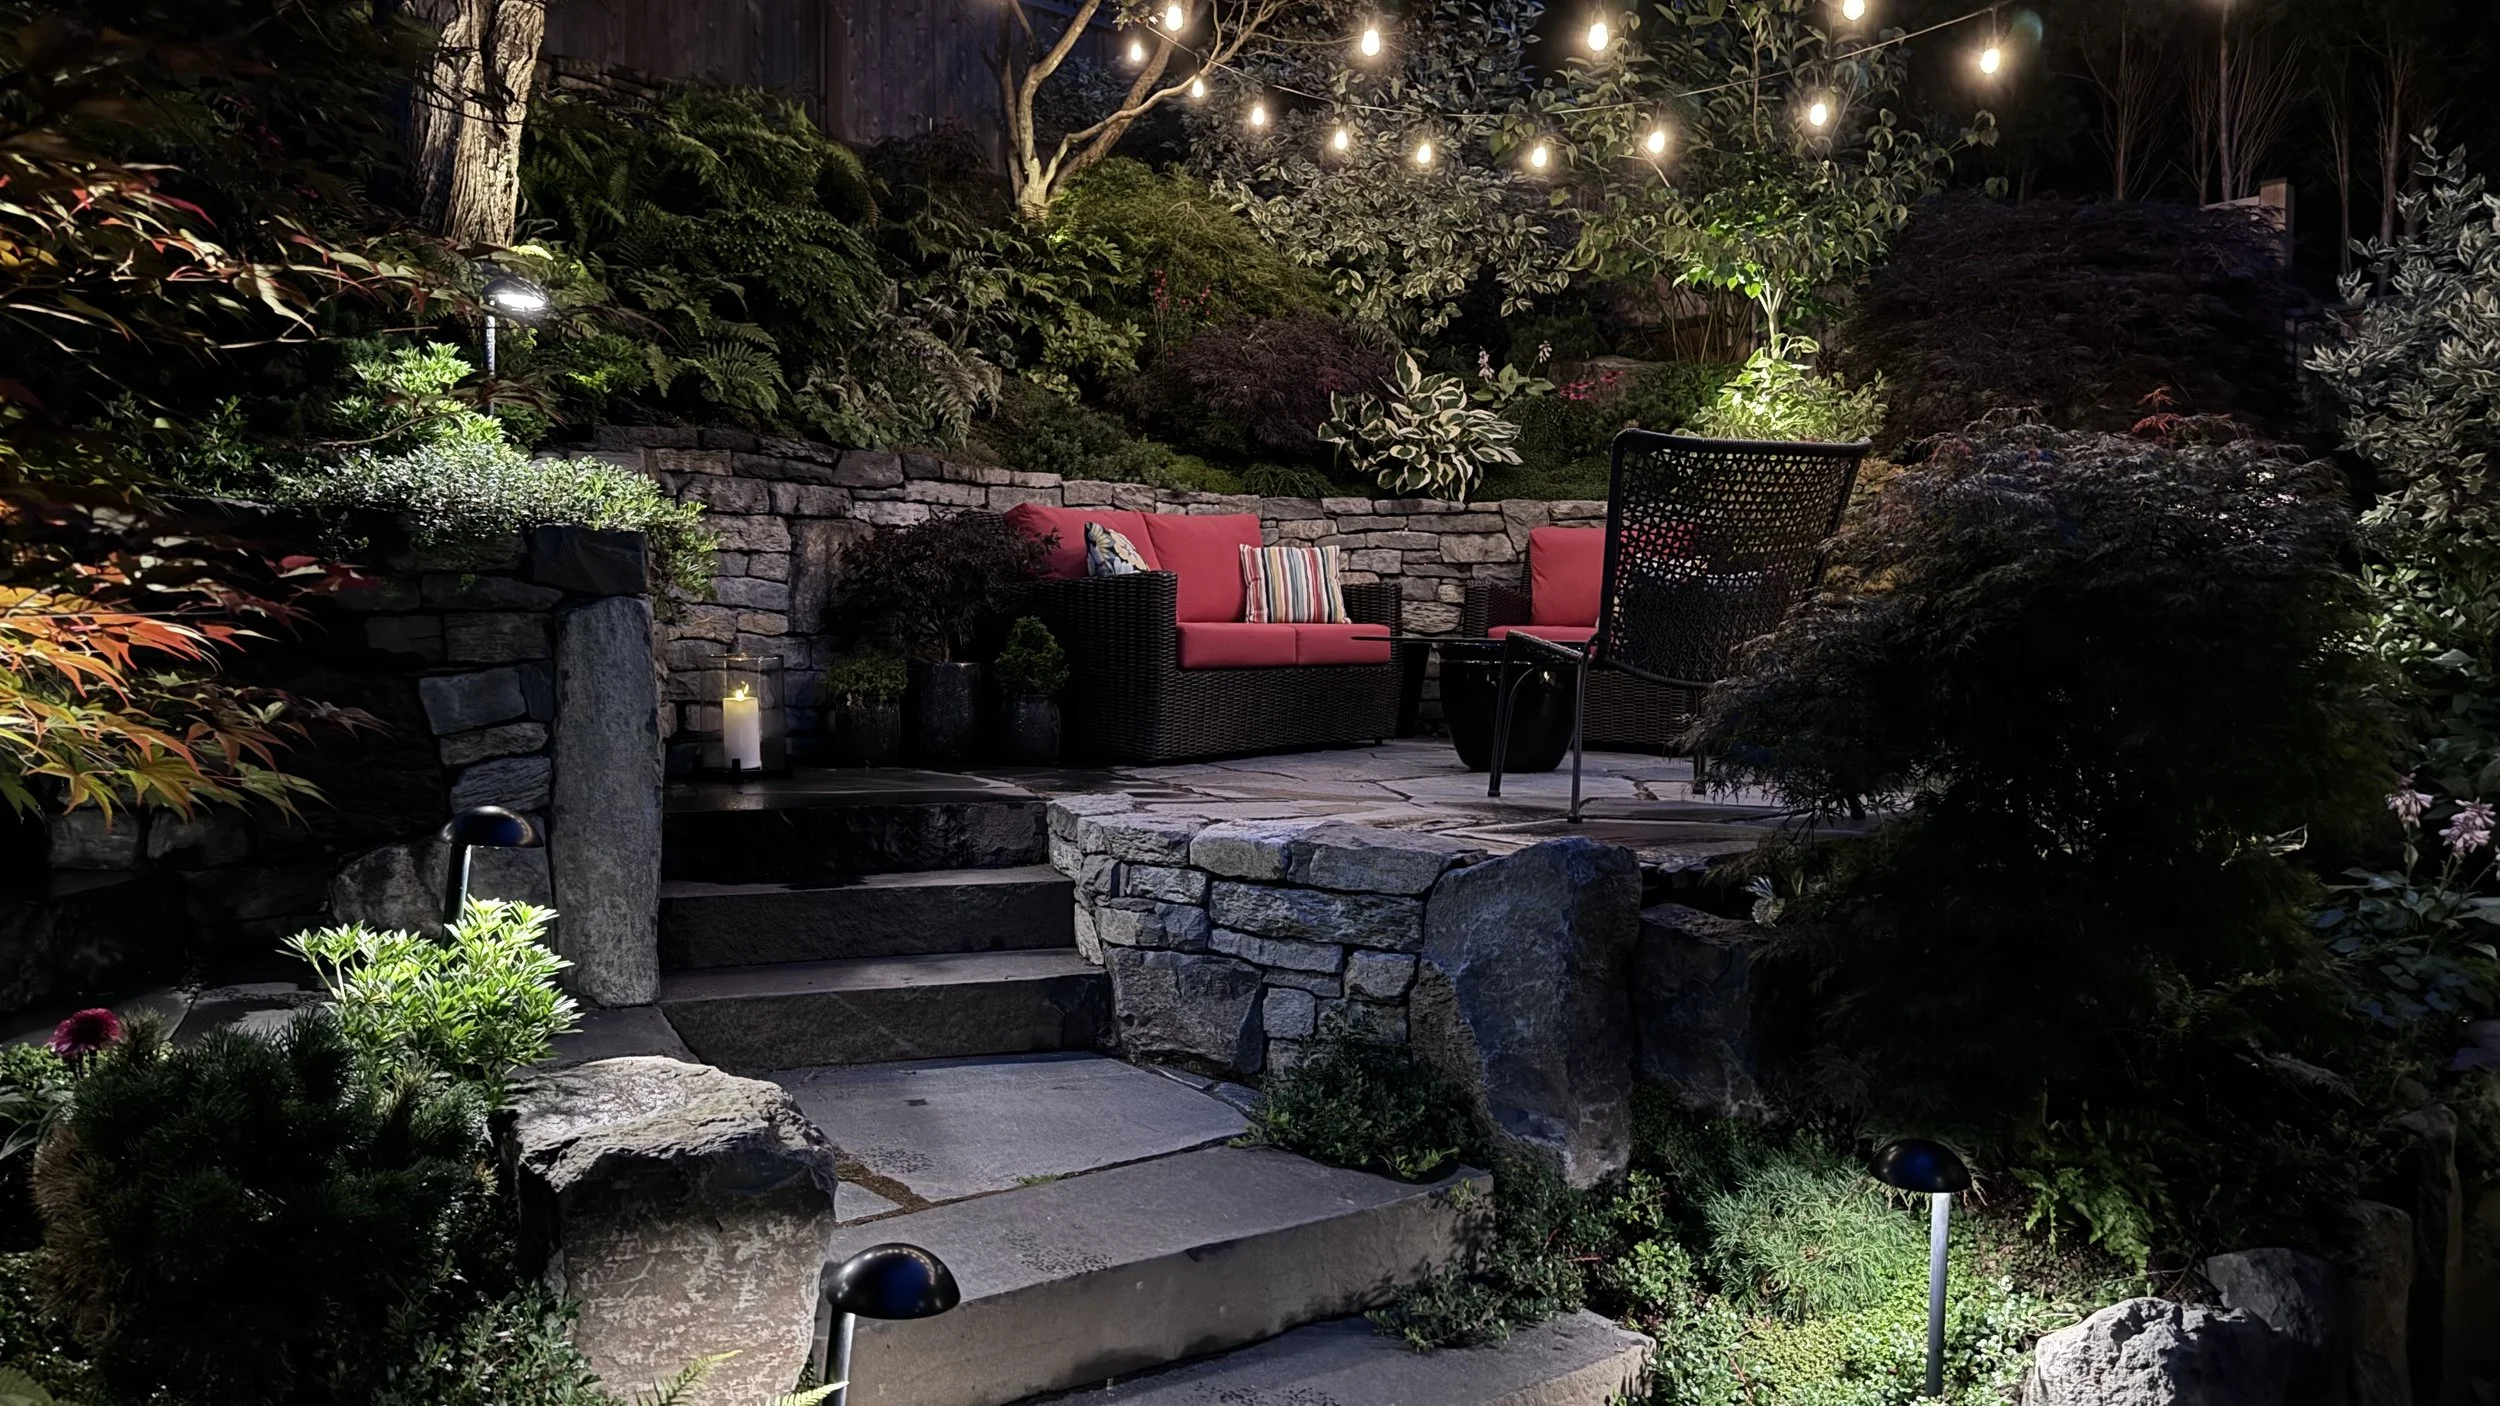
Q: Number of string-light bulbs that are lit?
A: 13